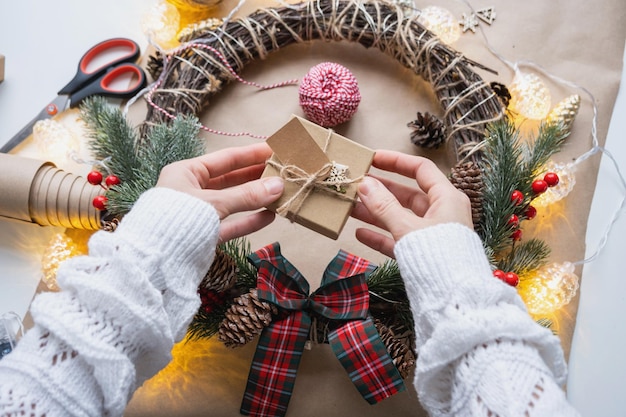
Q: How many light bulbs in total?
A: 7